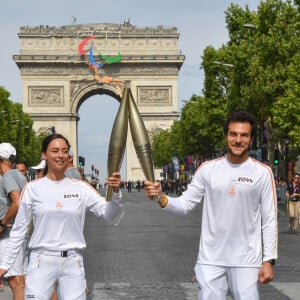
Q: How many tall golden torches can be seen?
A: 2